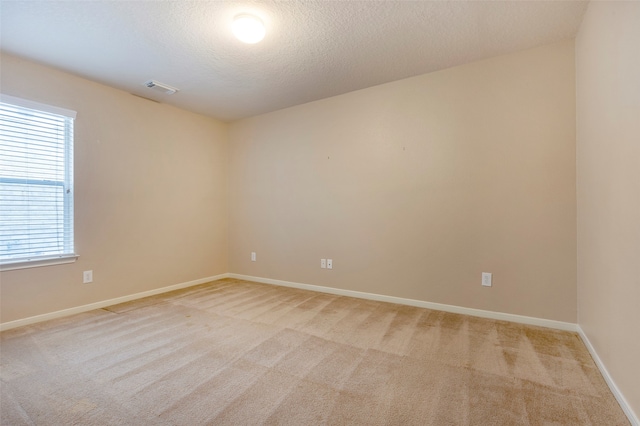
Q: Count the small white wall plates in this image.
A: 5